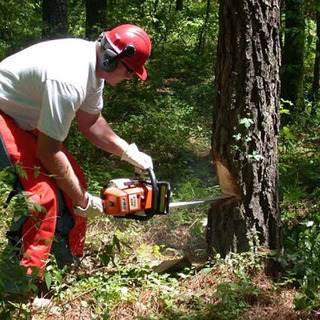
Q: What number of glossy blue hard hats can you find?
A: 0